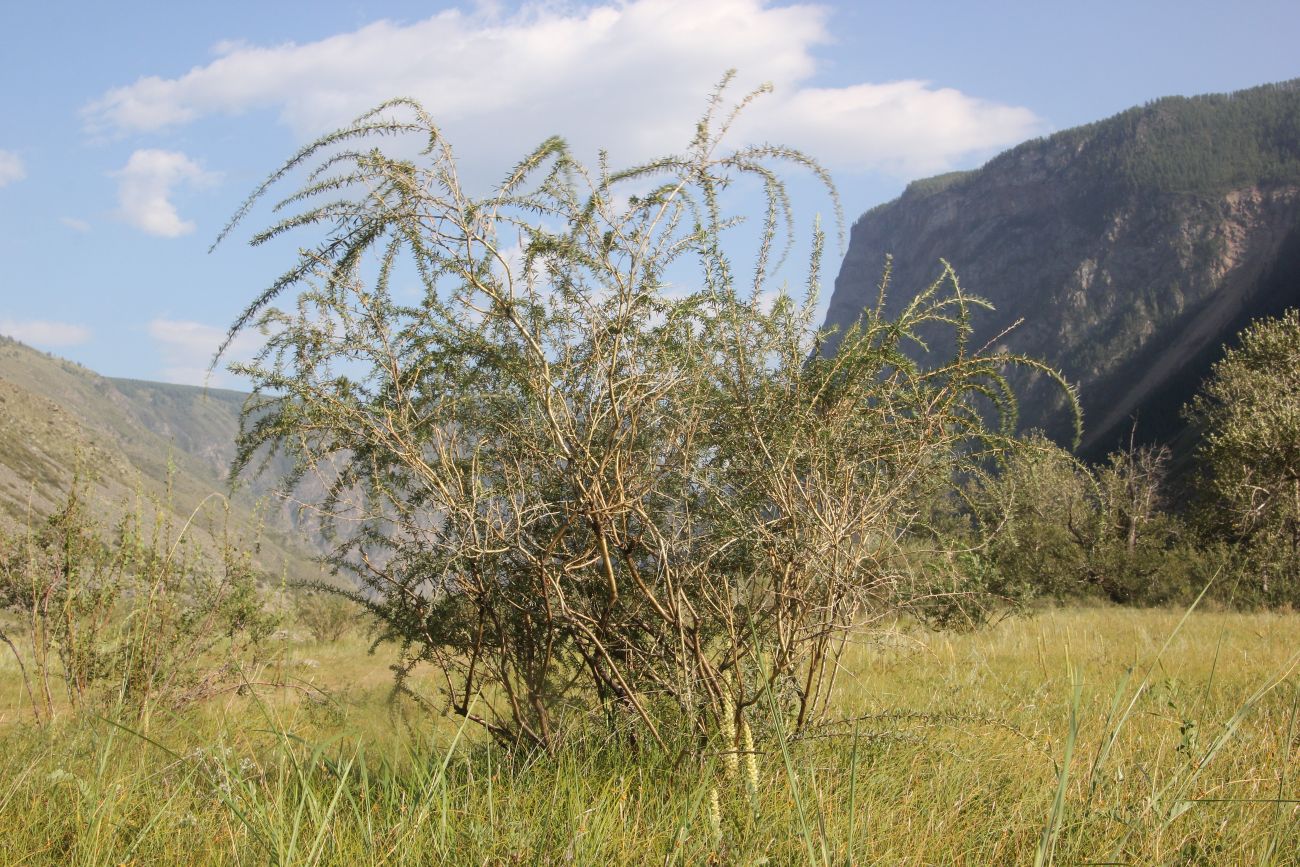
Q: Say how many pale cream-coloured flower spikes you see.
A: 3